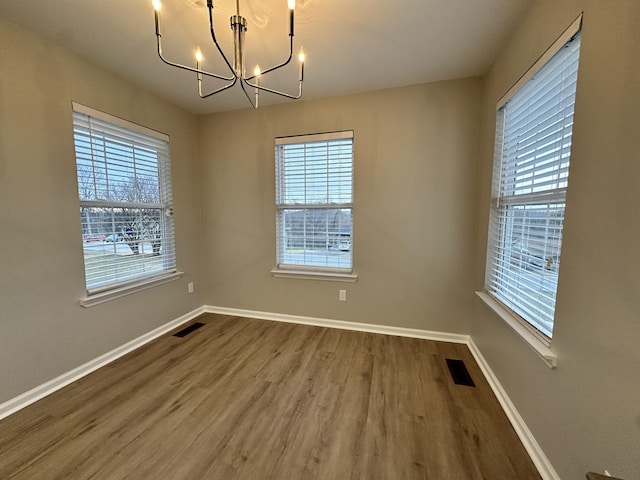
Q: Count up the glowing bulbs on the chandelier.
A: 5